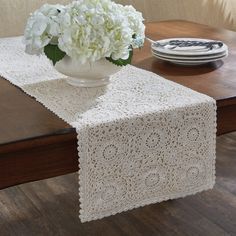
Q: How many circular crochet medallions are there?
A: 6